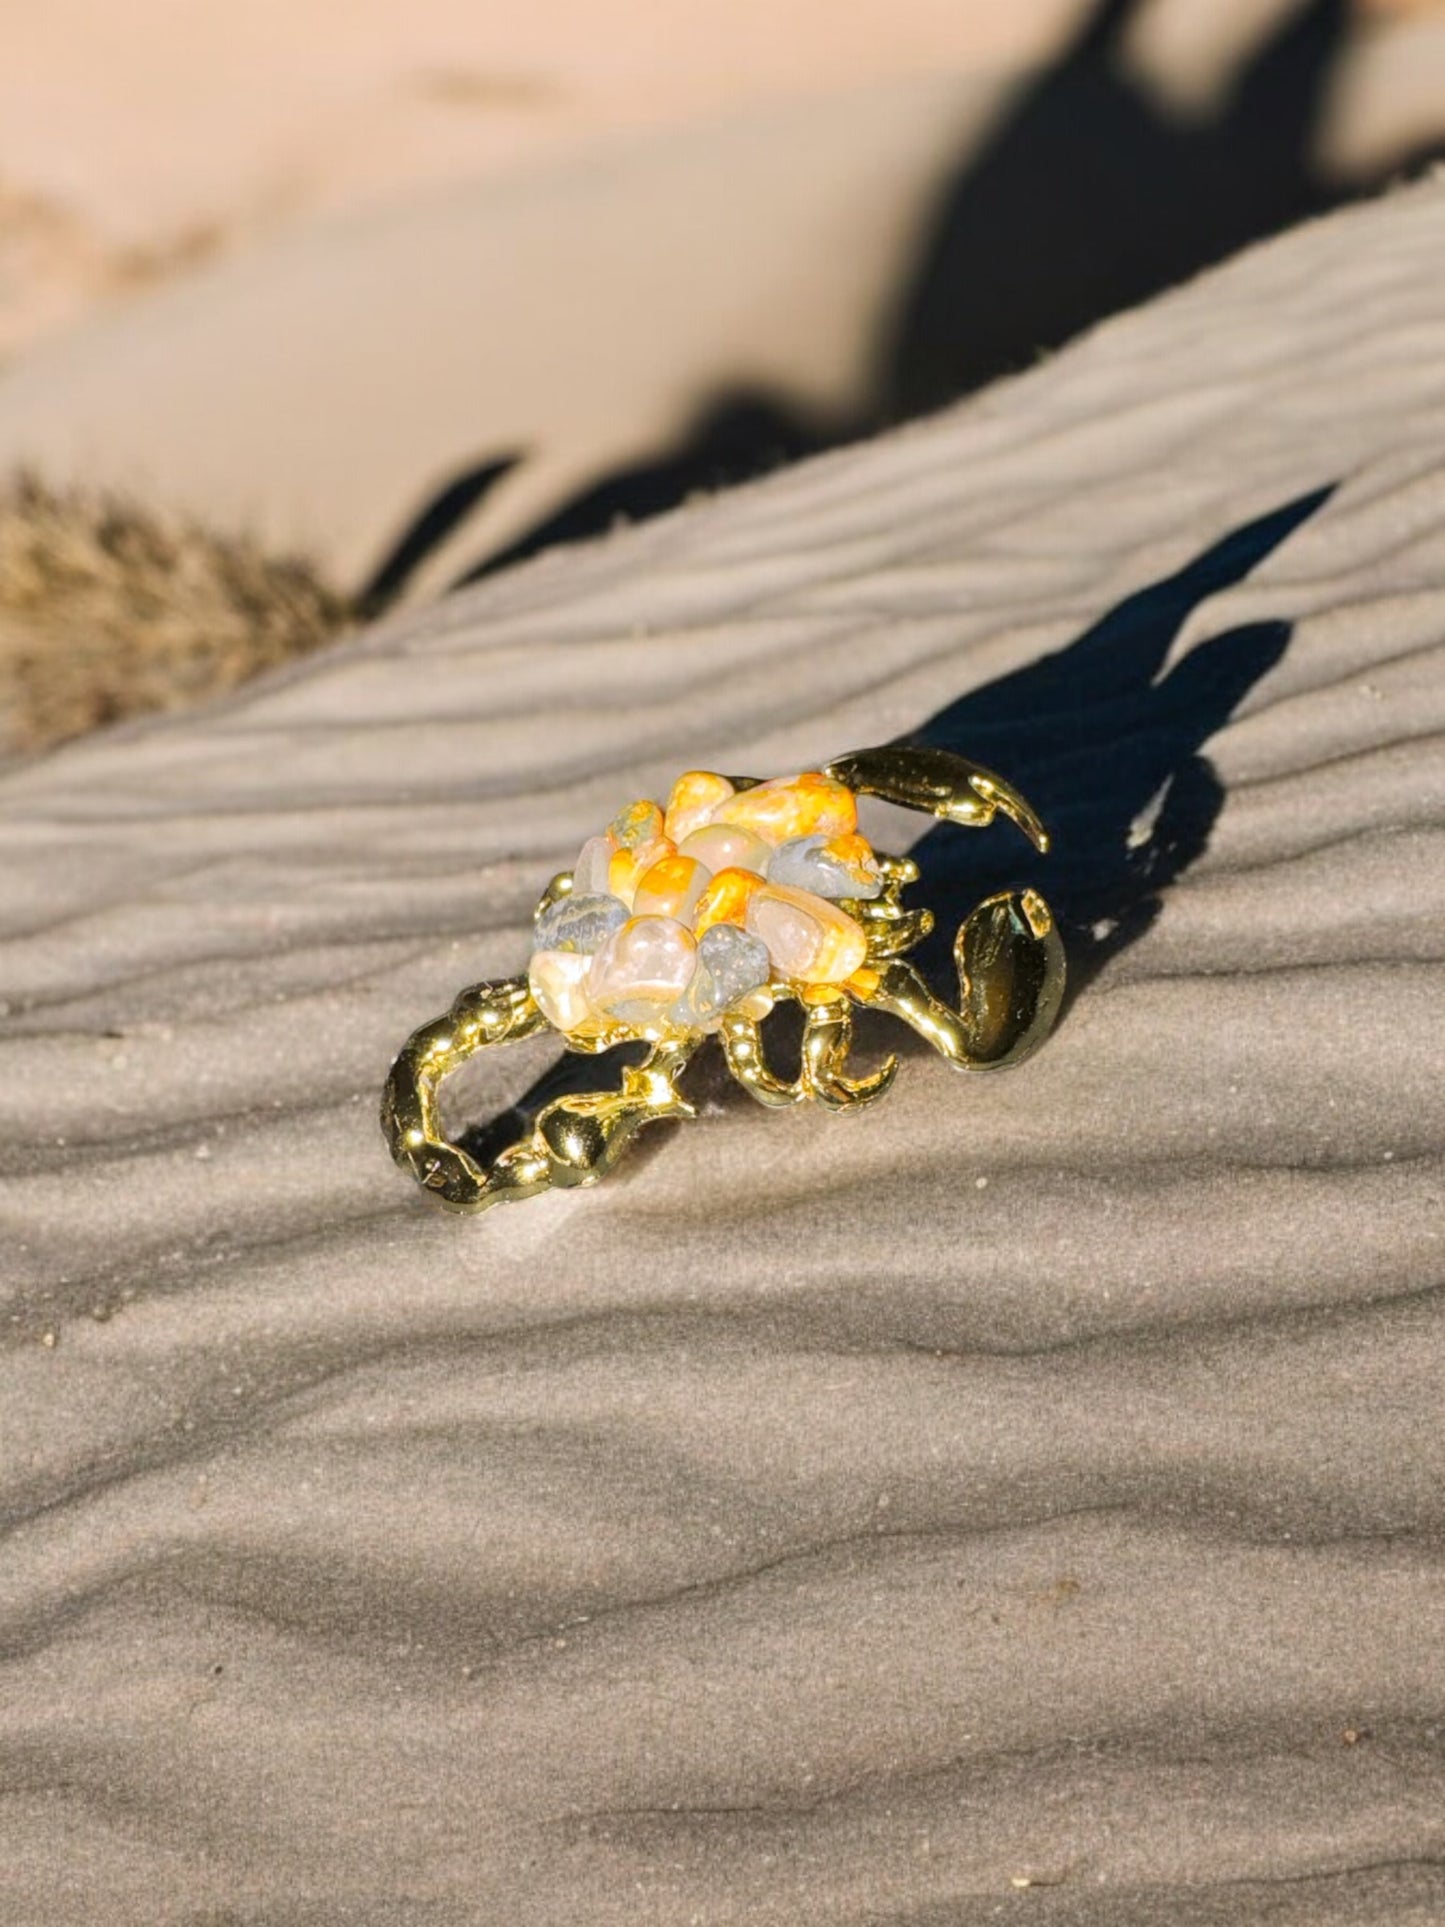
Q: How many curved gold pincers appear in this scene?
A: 2